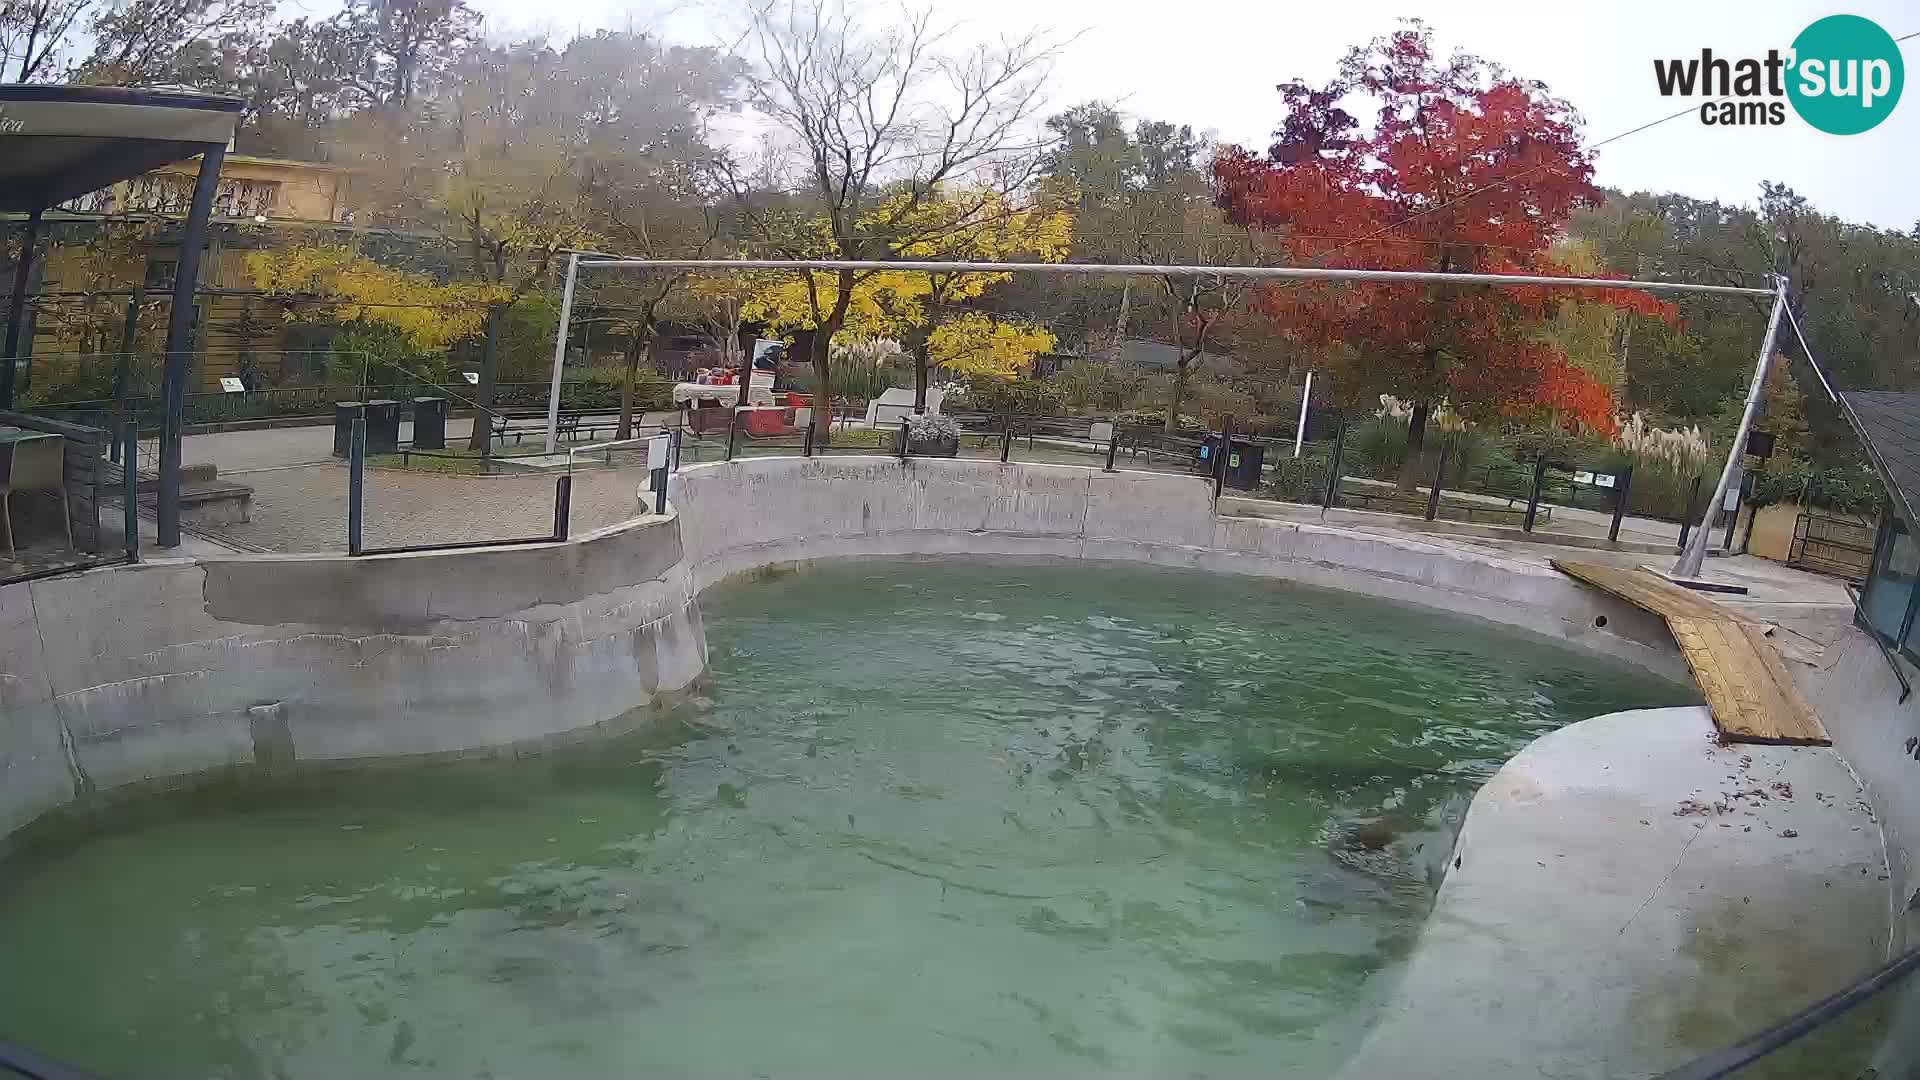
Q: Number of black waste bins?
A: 5